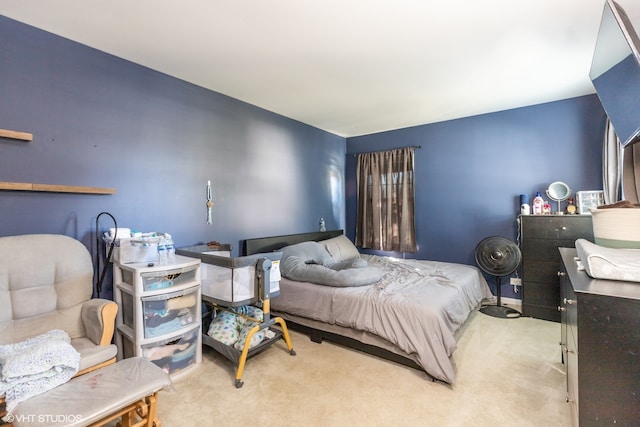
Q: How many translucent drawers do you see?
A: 3